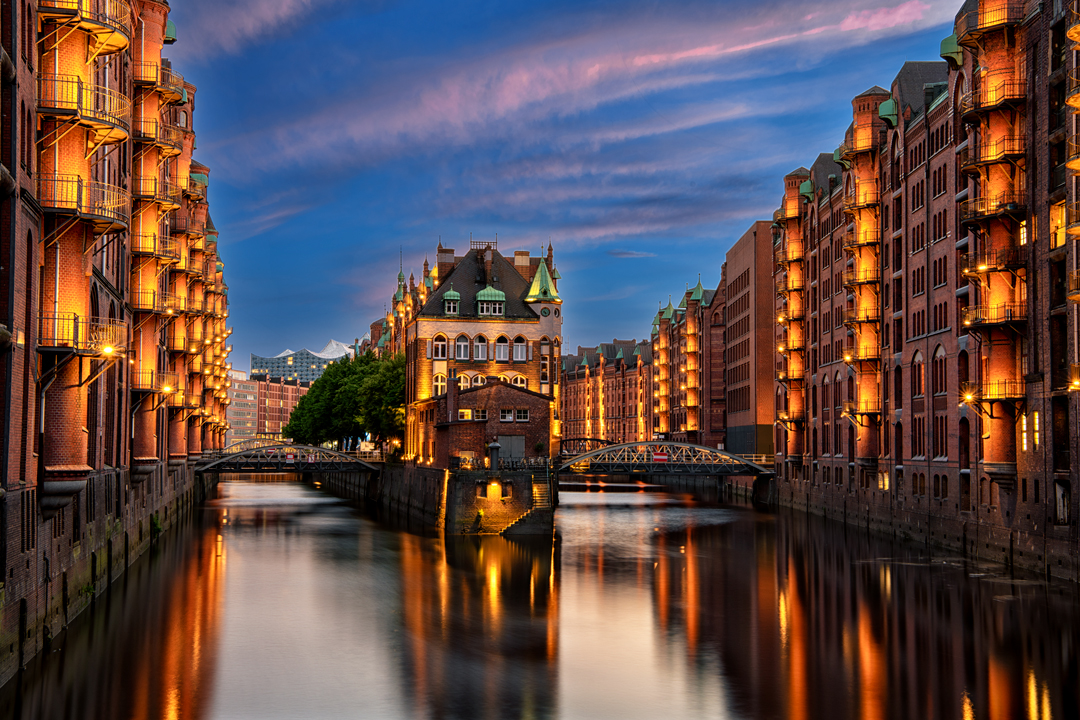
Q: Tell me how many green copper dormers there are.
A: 2